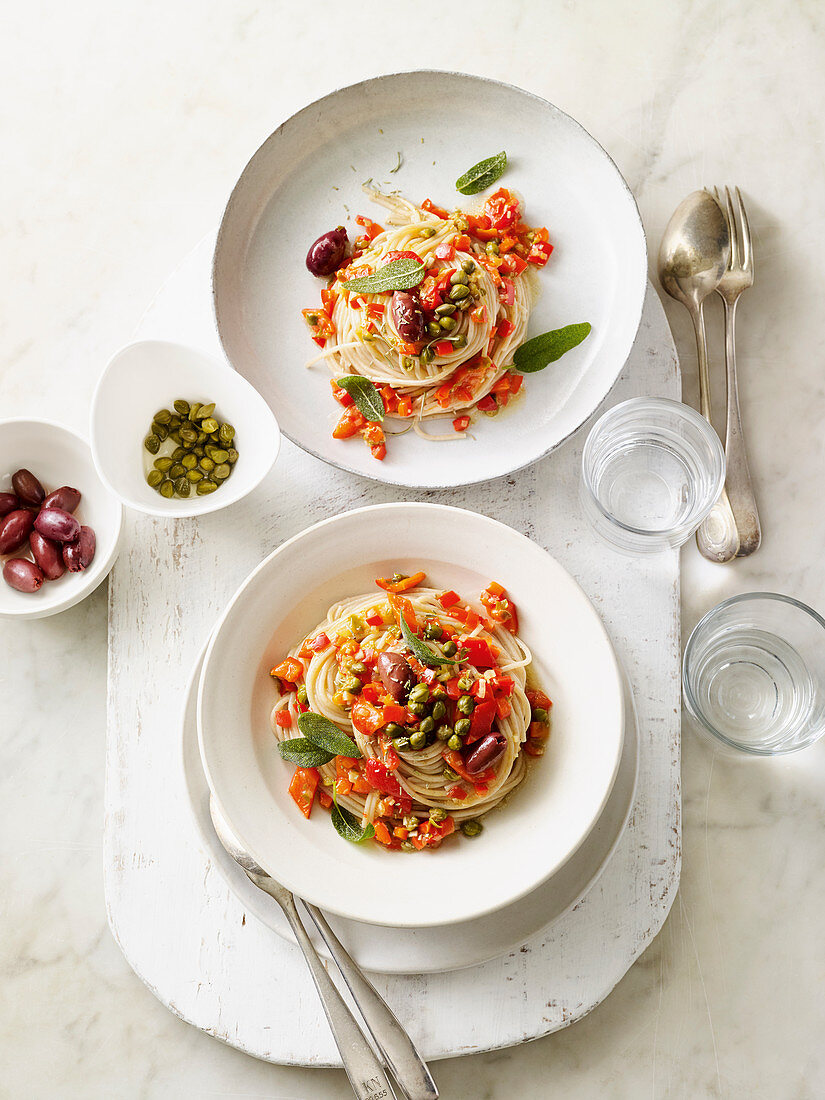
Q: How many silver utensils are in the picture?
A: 4